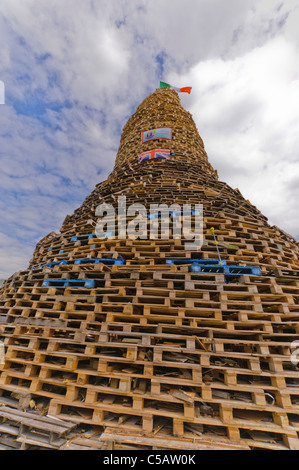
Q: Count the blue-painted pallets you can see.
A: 7